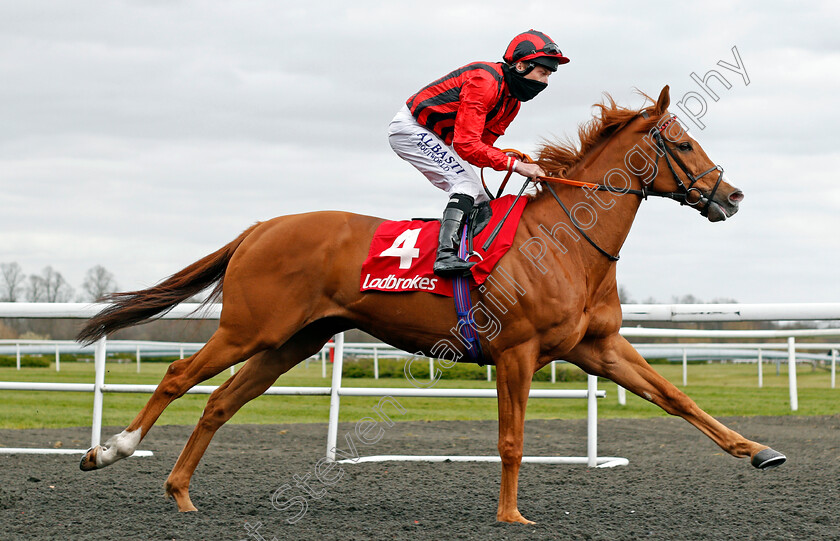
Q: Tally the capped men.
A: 1